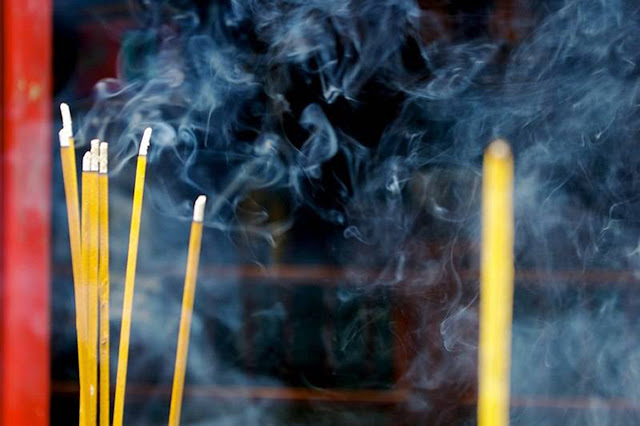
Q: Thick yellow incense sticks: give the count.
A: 1